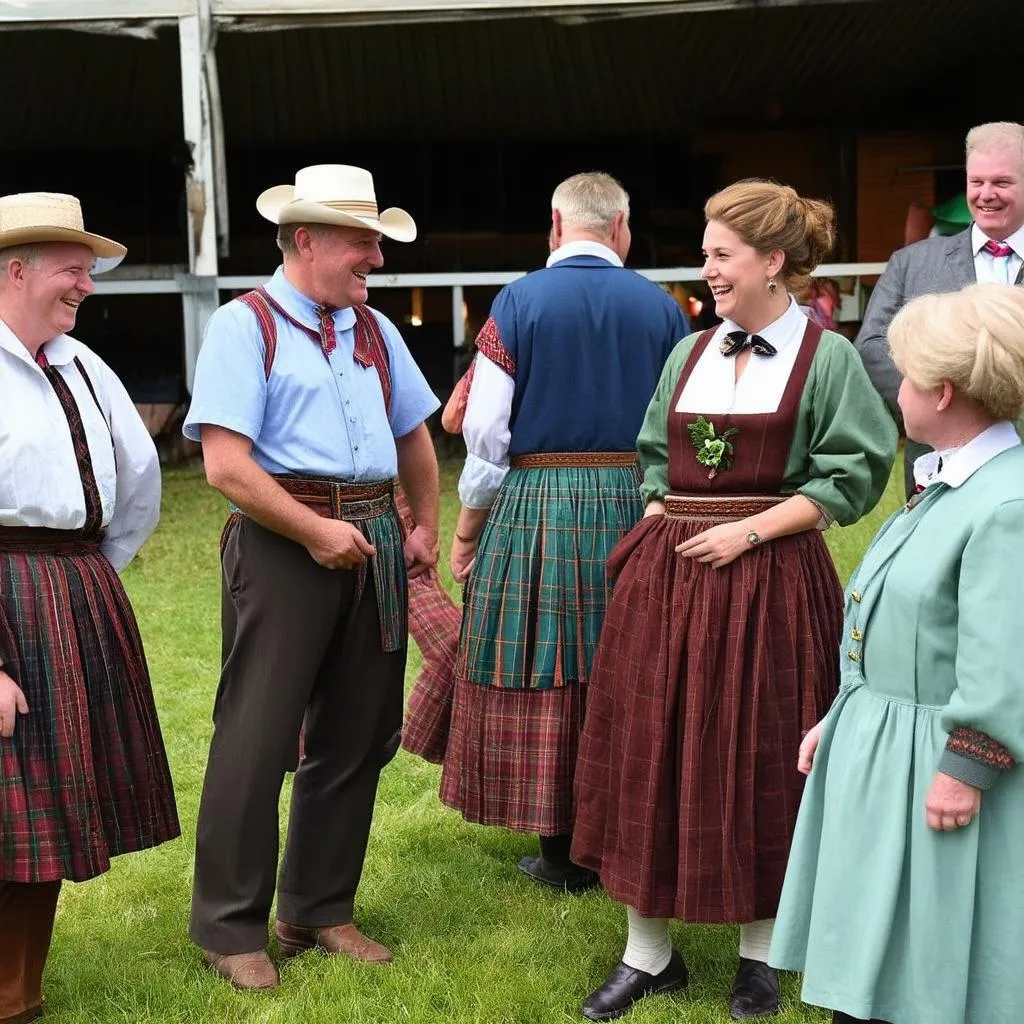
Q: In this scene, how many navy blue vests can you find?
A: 1